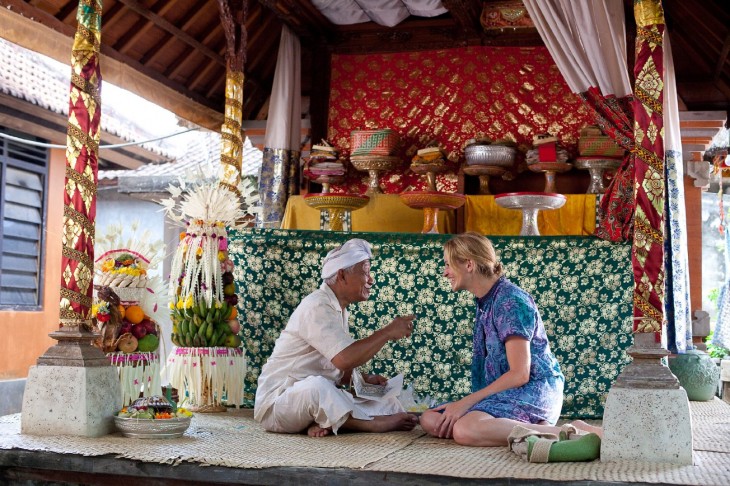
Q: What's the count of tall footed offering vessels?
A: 9